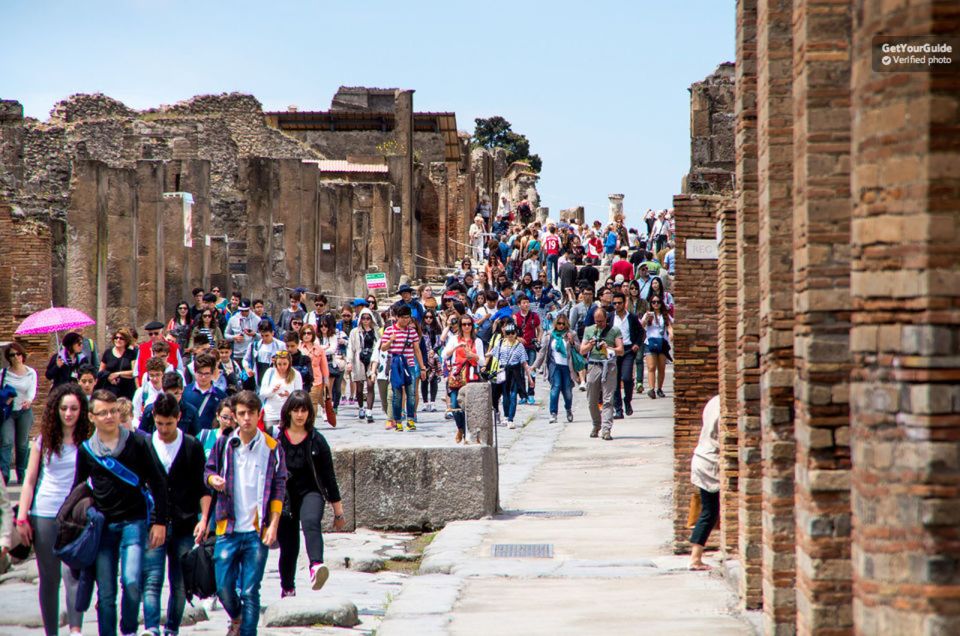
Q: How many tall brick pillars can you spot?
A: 4